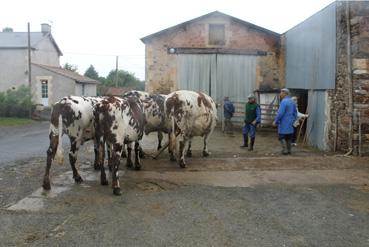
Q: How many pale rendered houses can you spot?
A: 1